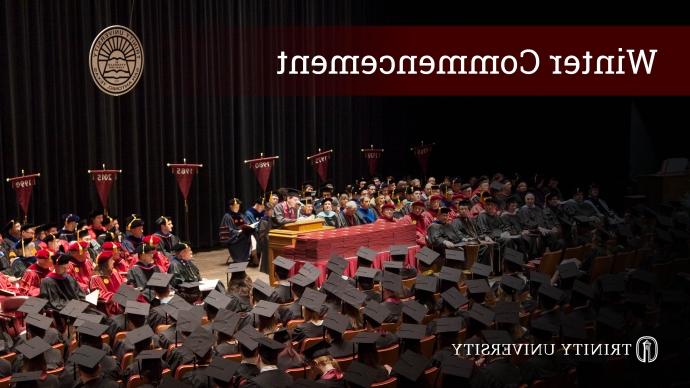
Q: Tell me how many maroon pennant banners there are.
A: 7